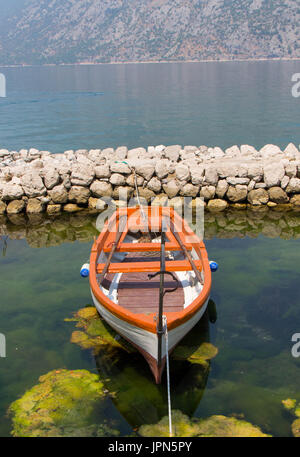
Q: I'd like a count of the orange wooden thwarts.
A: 2